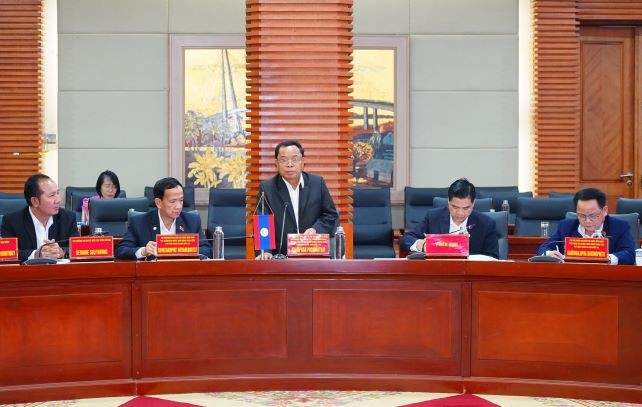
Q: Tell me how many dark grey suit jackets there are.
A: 1